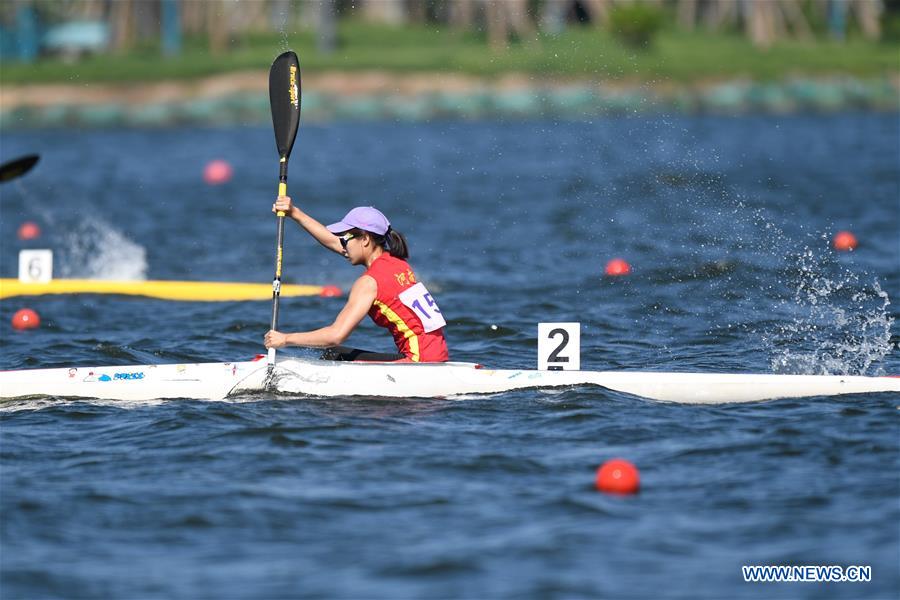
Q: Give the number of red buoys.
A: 7